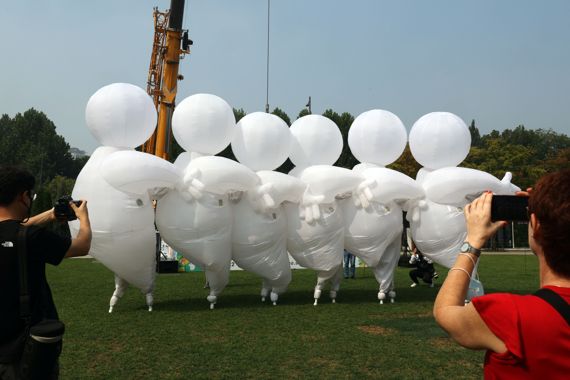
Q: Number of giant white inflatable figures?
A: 6